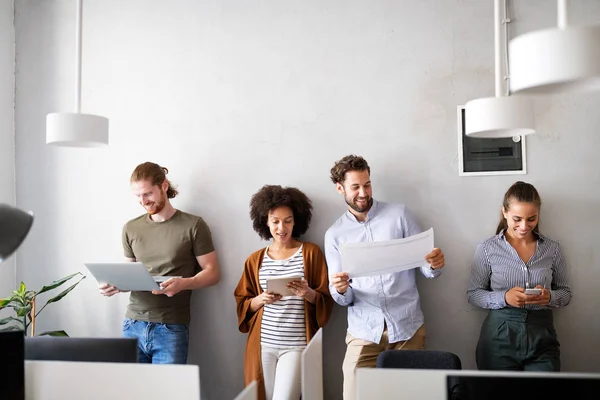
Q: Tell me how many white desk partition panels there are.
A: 4